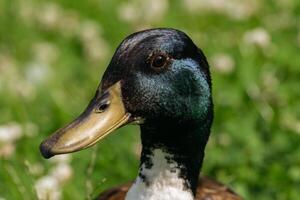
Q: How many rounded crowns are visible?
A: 1